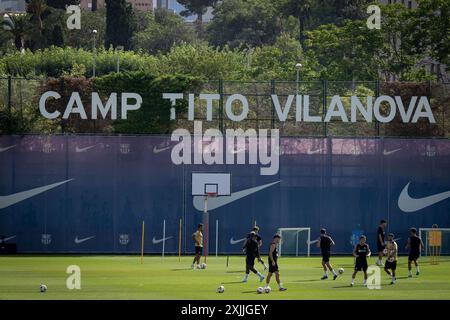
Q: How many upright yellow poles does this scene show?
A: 2